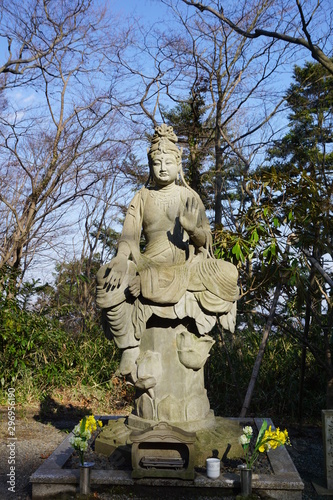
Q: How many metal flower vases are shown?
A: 2